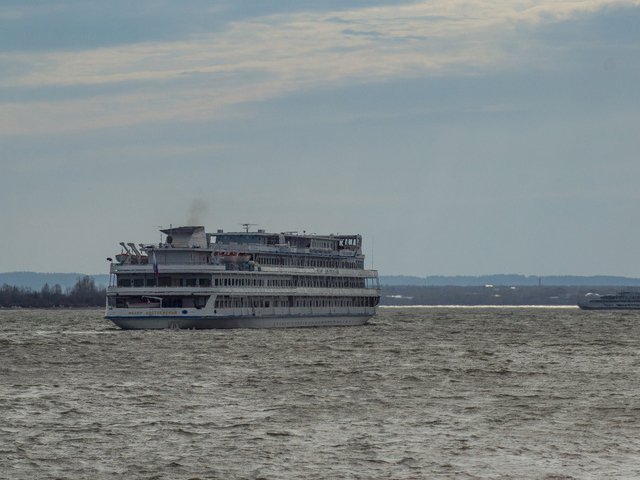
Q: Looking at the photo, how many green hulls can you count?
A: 0